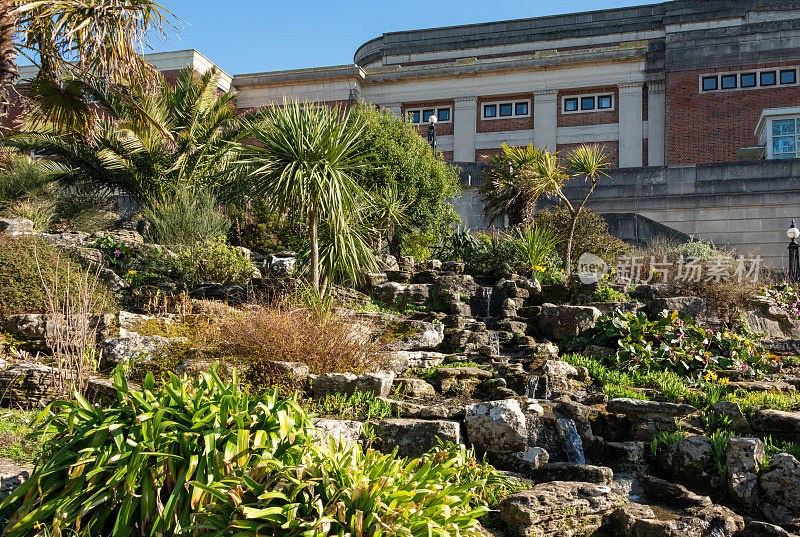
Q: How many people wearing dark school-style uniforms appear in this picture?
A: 0